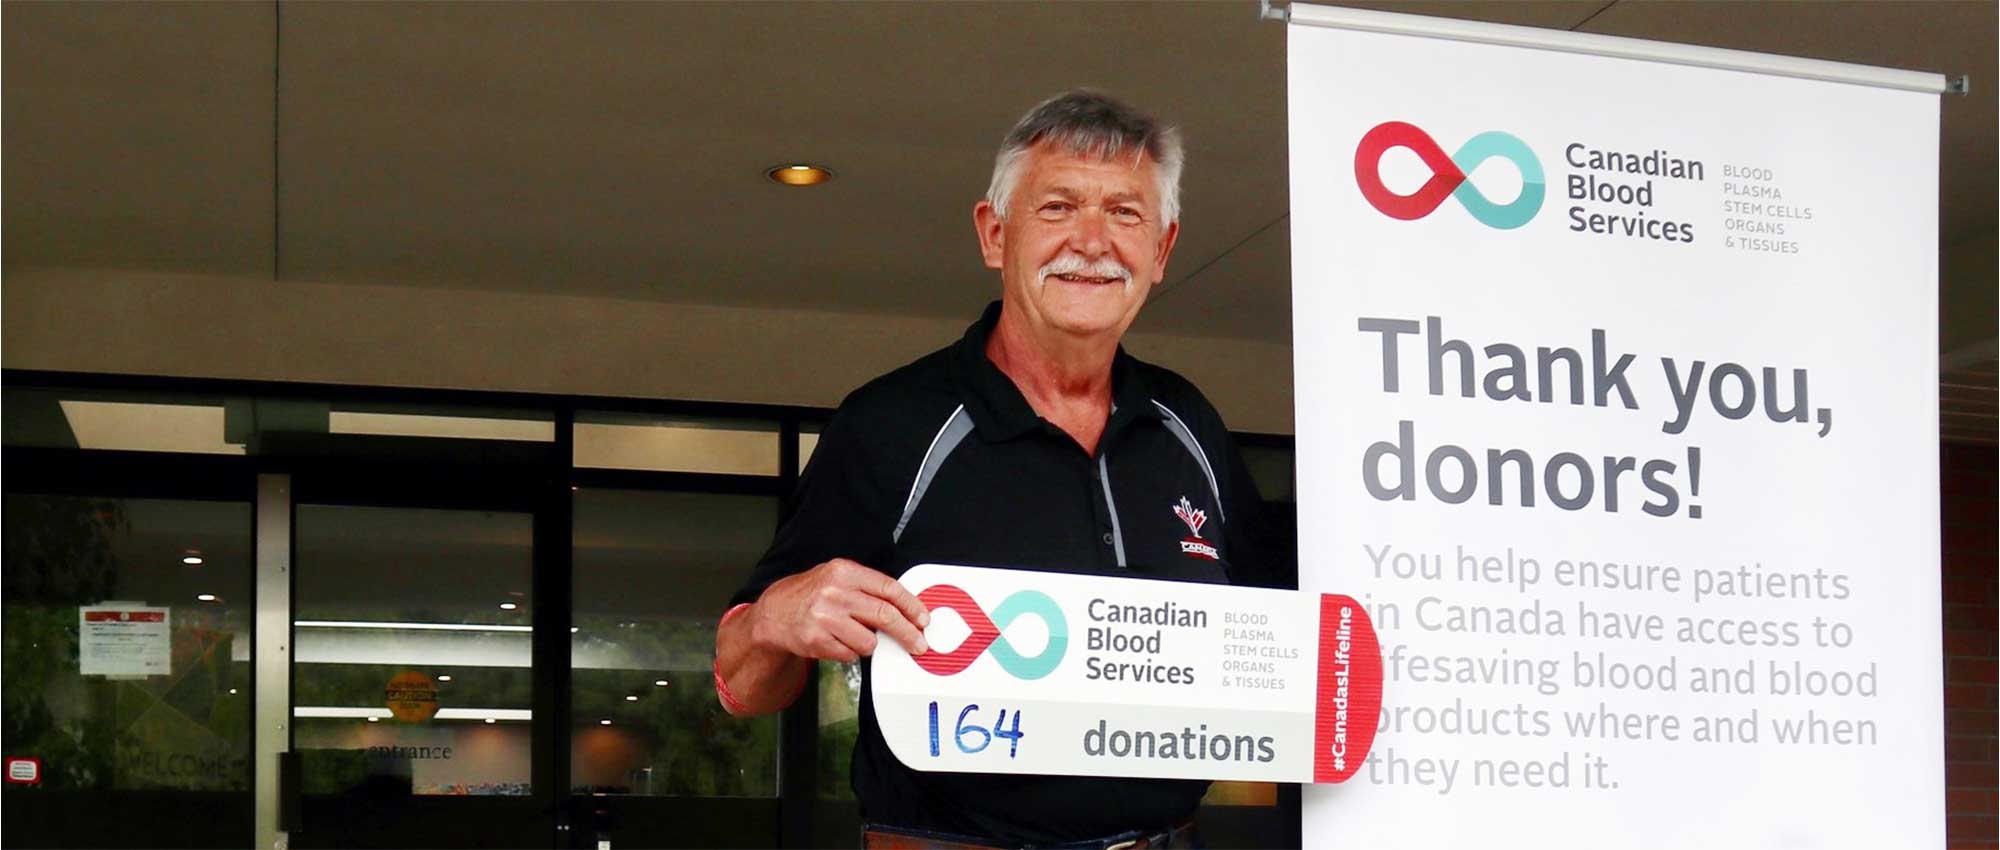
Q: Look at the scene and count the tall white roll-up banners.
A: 1